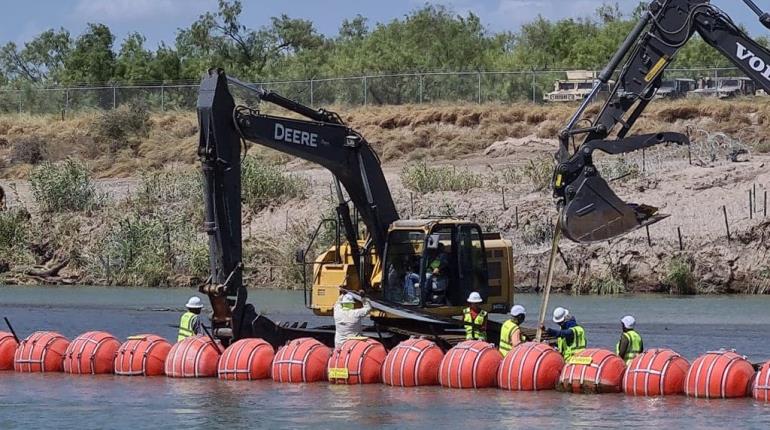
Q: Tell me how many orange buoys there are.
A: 15